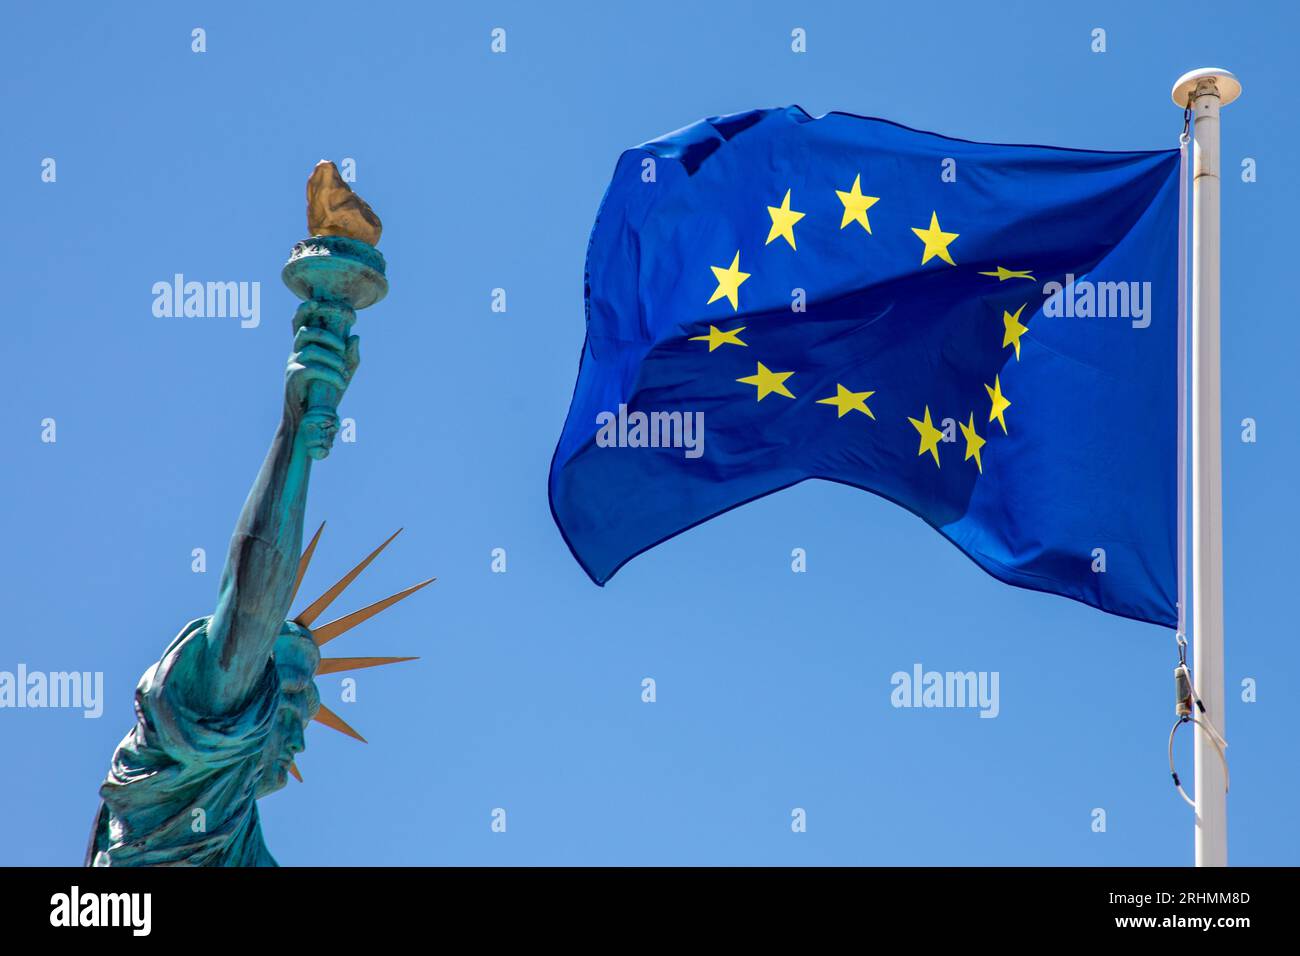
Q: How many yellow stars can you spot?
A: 12